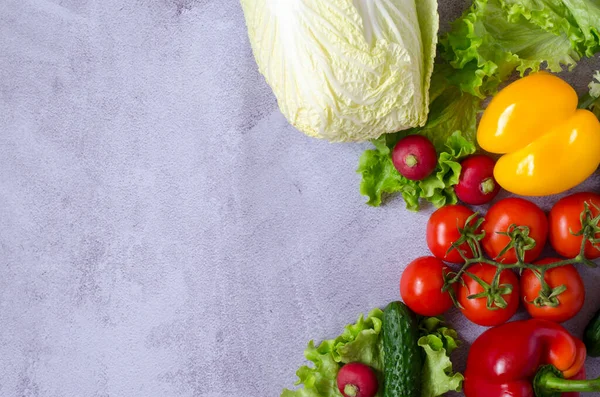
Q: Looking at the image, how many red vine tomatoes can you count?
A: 6